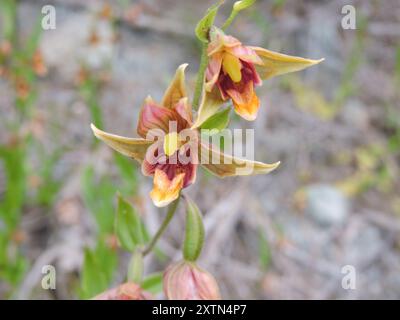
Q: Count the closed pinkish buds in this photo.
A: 2